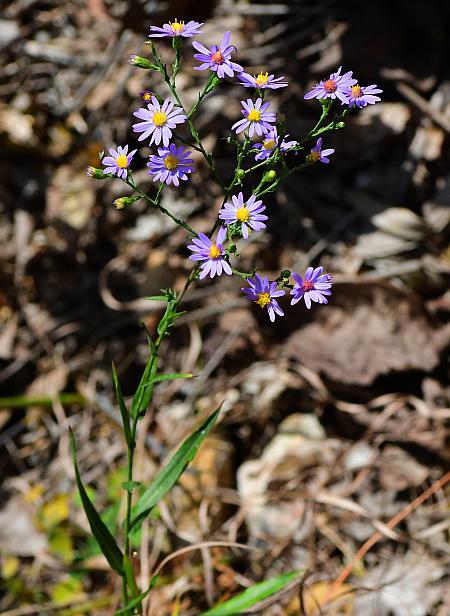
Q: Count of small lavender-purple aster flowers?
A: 15